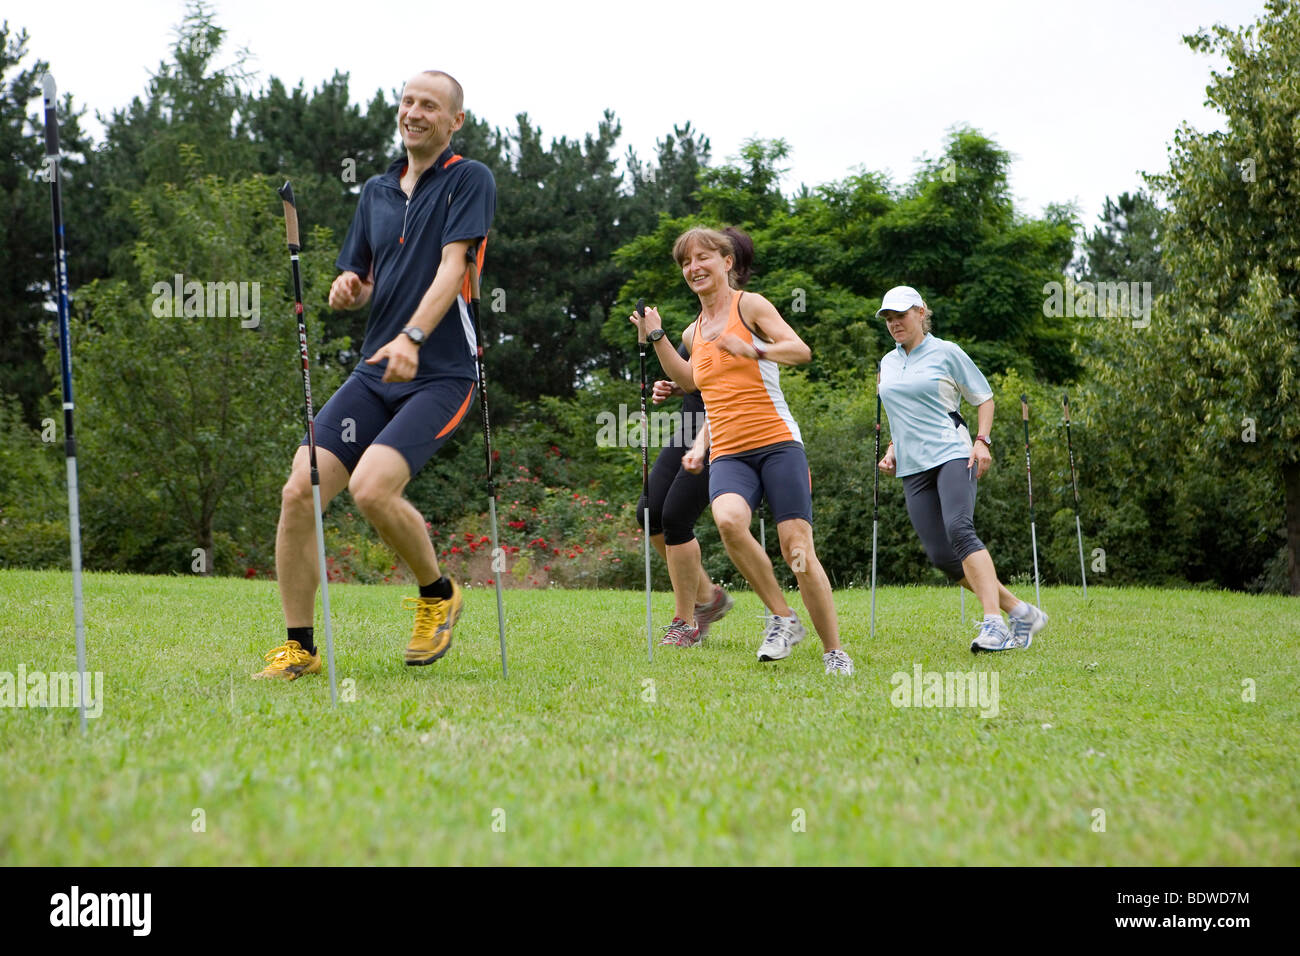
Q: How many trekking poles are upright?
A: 9